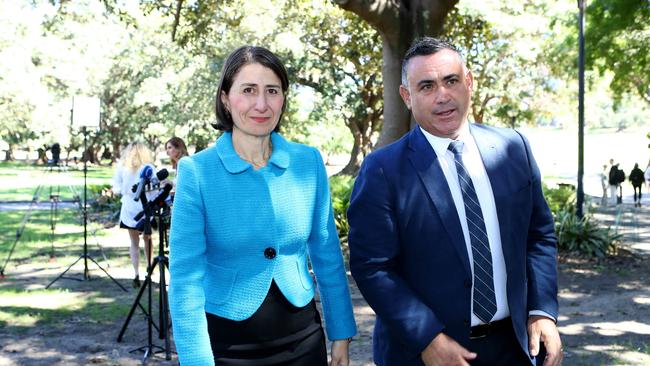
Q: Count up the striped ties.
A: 1